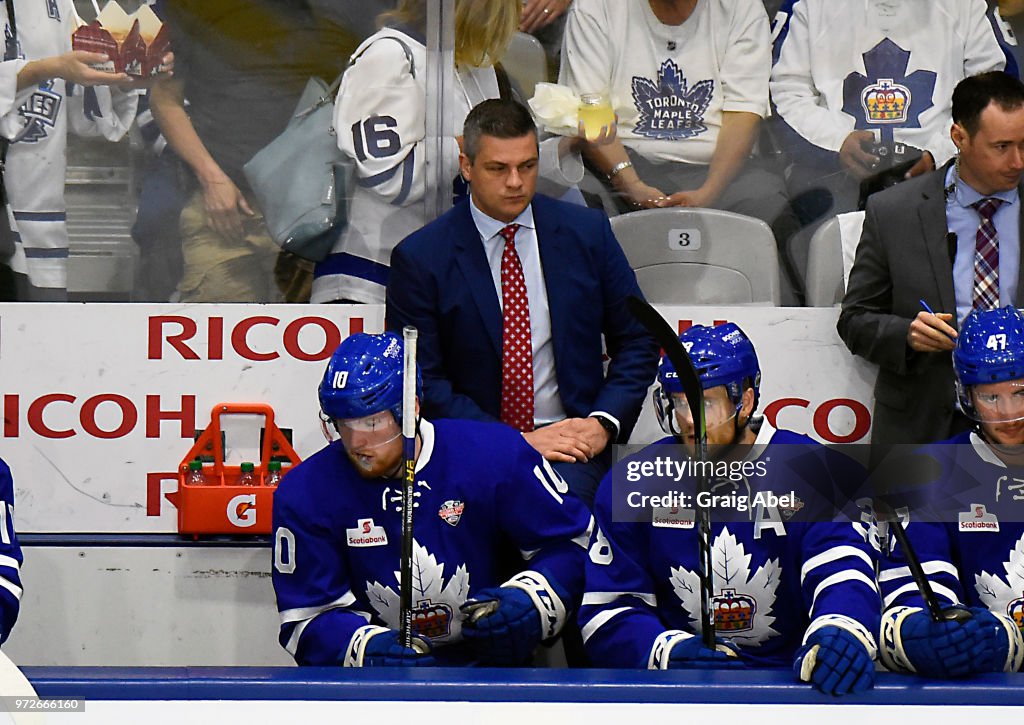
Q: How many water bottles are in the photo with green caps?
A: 3